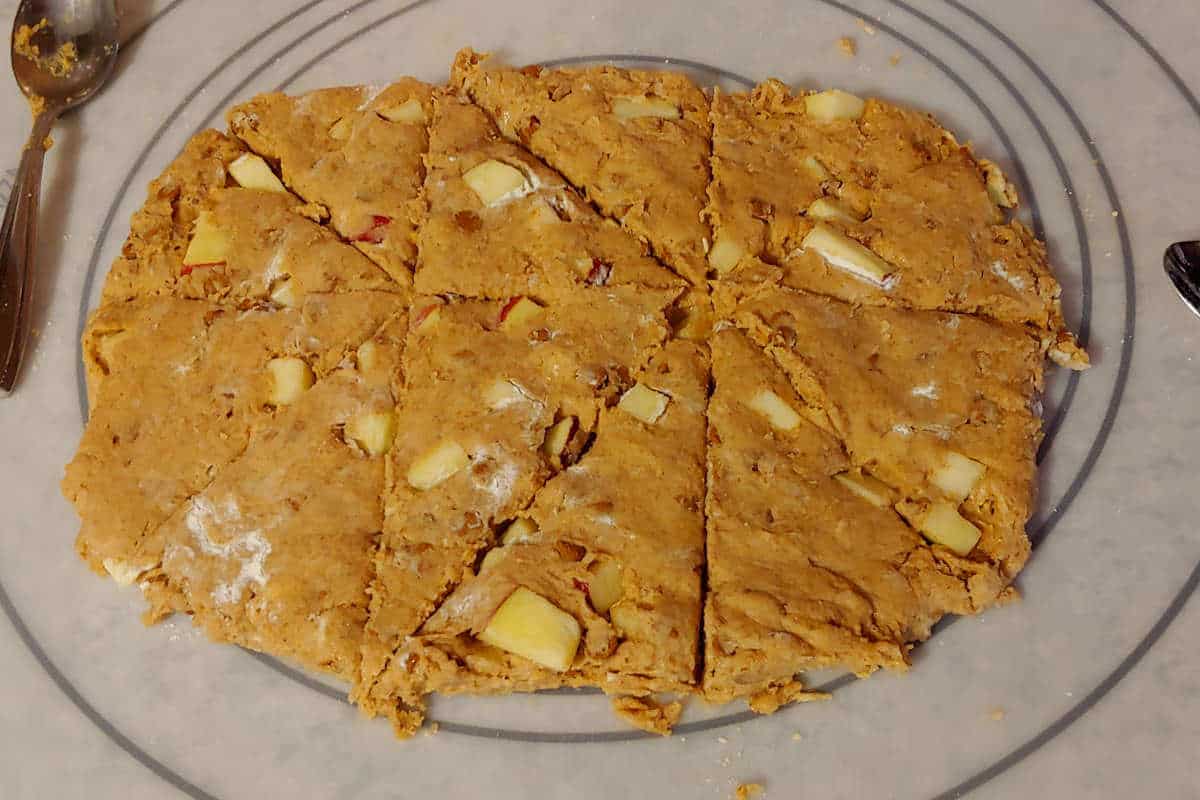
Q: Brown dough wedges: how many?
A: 11